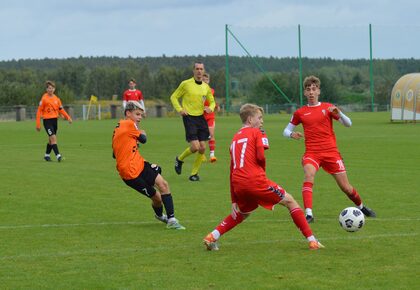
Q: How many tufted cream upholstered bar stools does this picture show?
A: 0